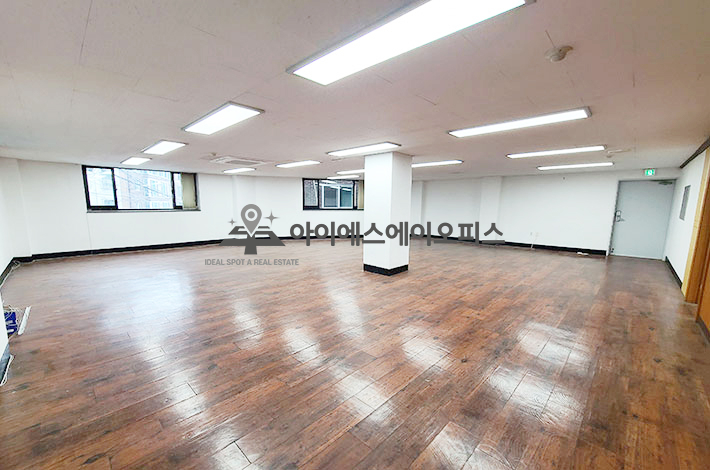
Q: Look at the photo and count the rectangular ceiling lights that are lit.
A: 13